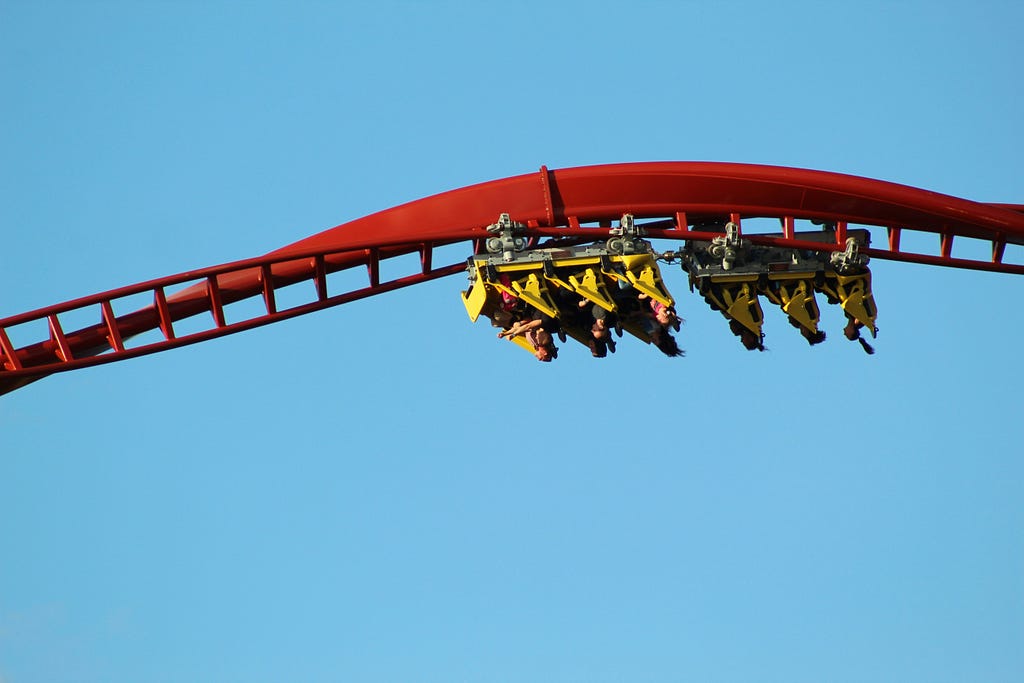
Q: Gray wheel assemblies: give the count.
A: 4